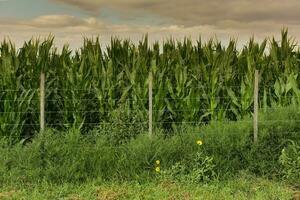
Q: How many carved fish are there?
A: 0